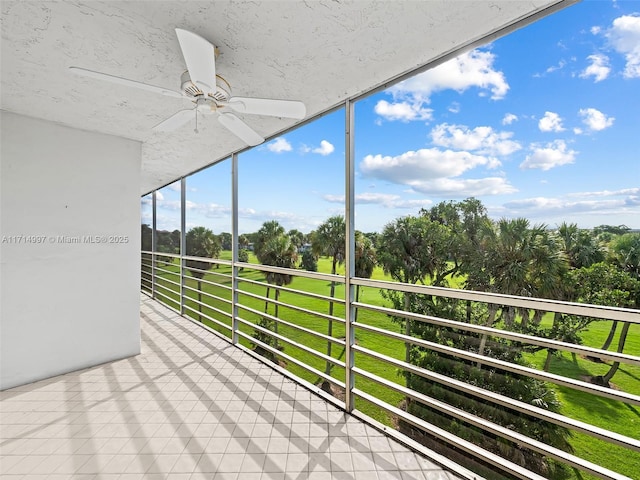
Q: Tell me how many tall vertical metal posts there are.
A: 4